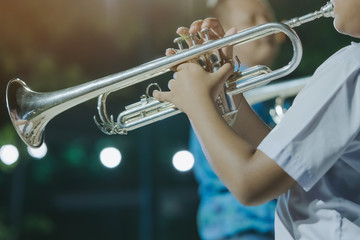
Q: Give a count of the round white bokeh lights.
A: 4